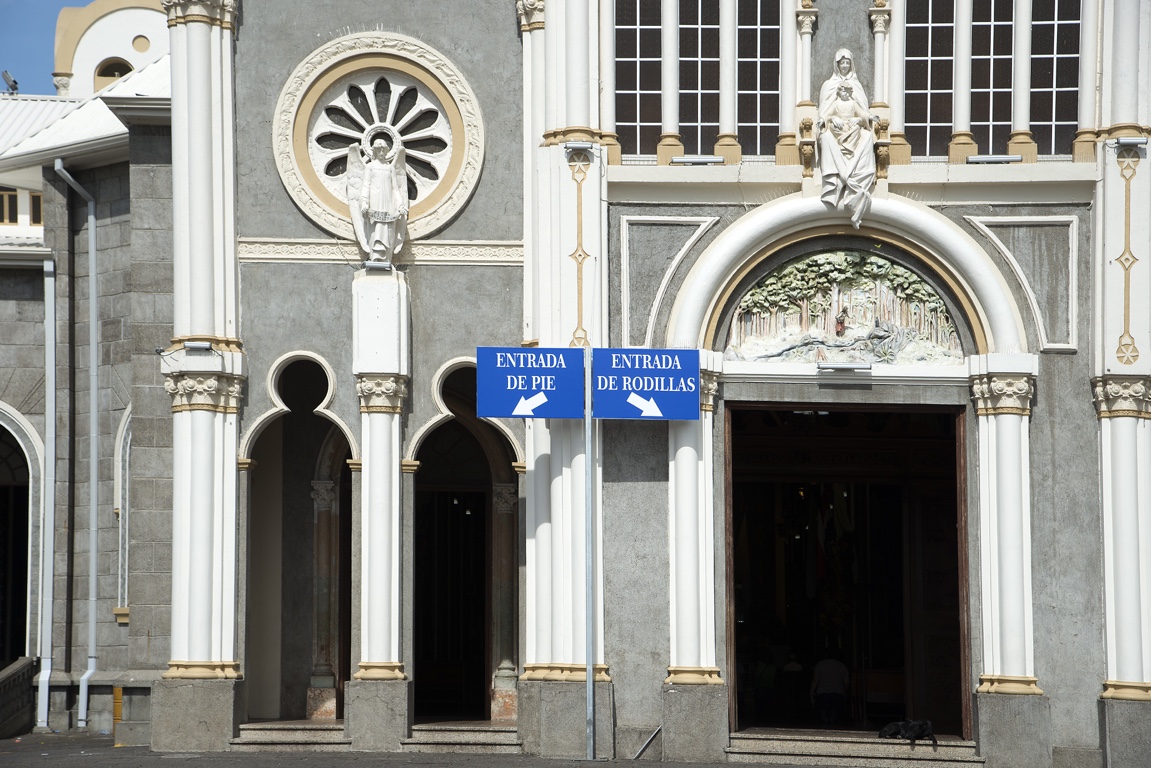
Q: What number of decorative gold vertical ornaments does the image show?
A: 2